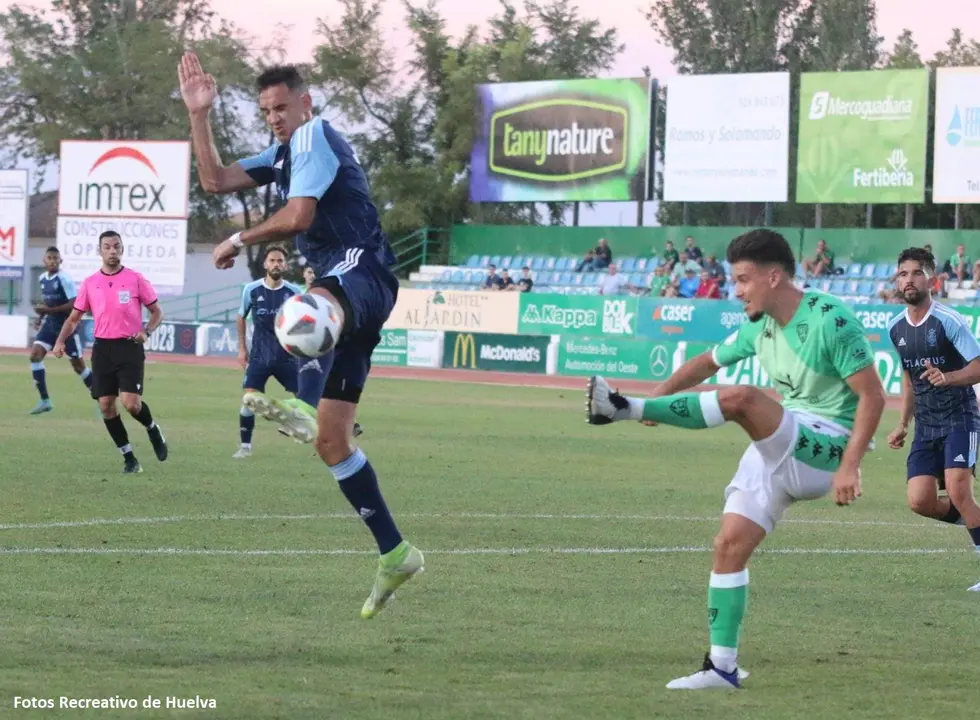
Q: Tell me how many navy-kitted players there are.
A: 4